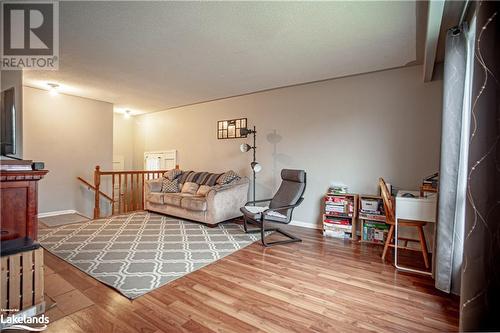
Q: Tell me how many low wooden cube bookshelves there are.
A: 2